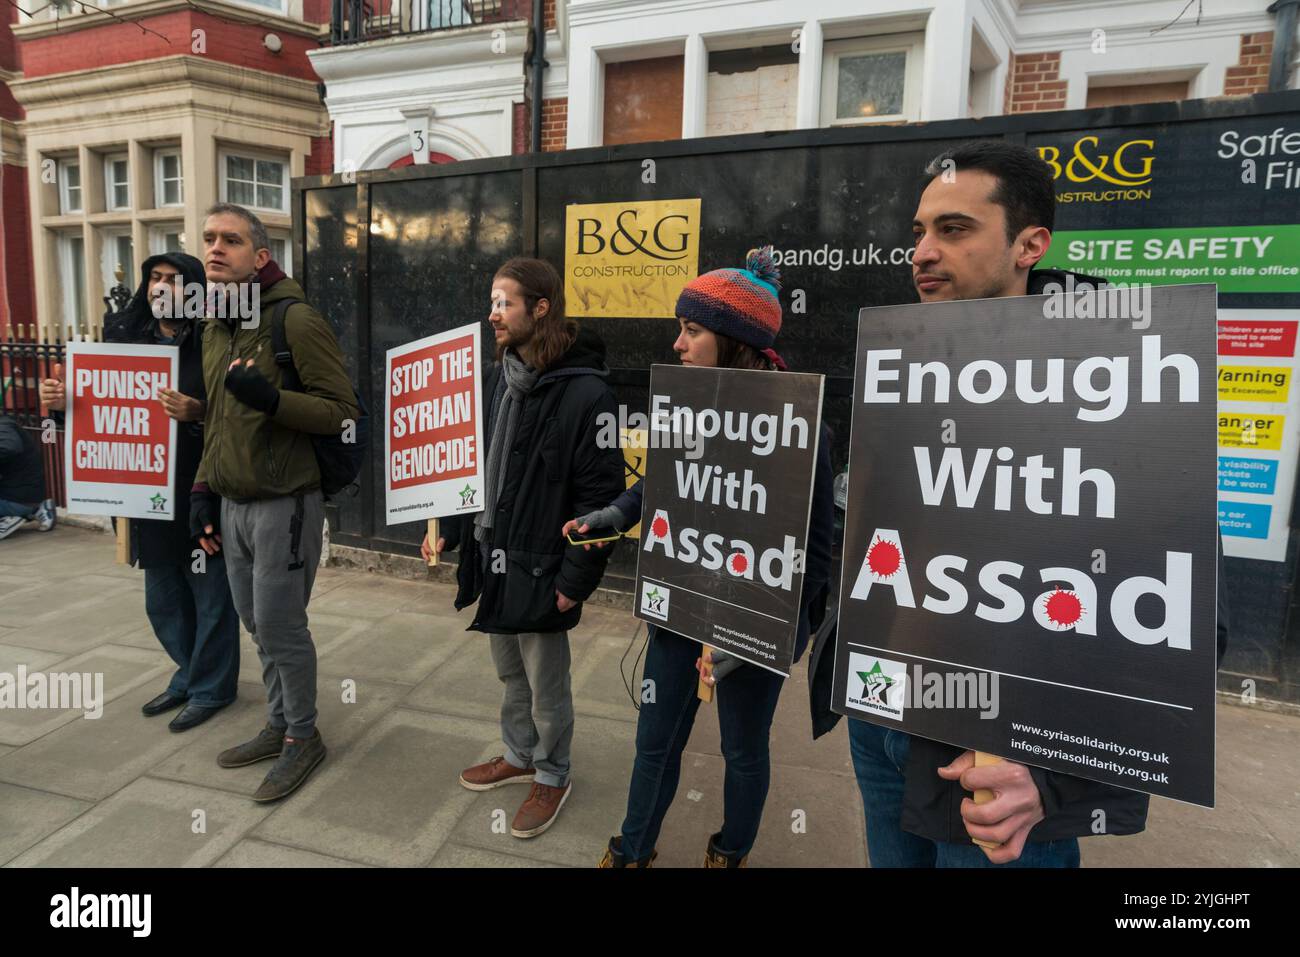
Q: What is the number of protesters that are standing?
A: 5